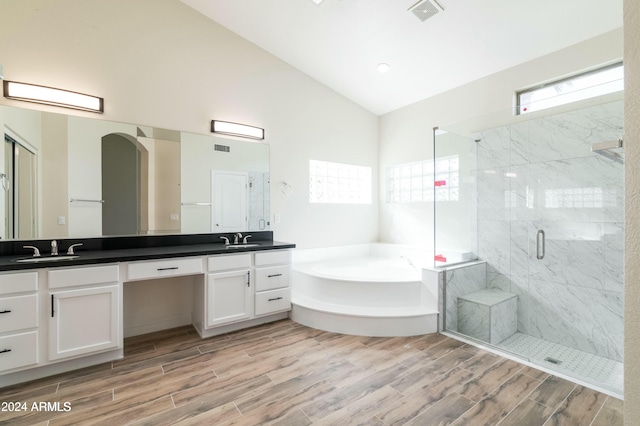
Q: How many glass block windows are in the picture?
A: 2